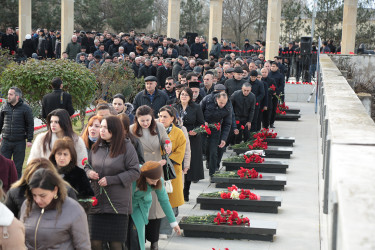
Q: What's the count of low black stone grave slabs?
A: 8